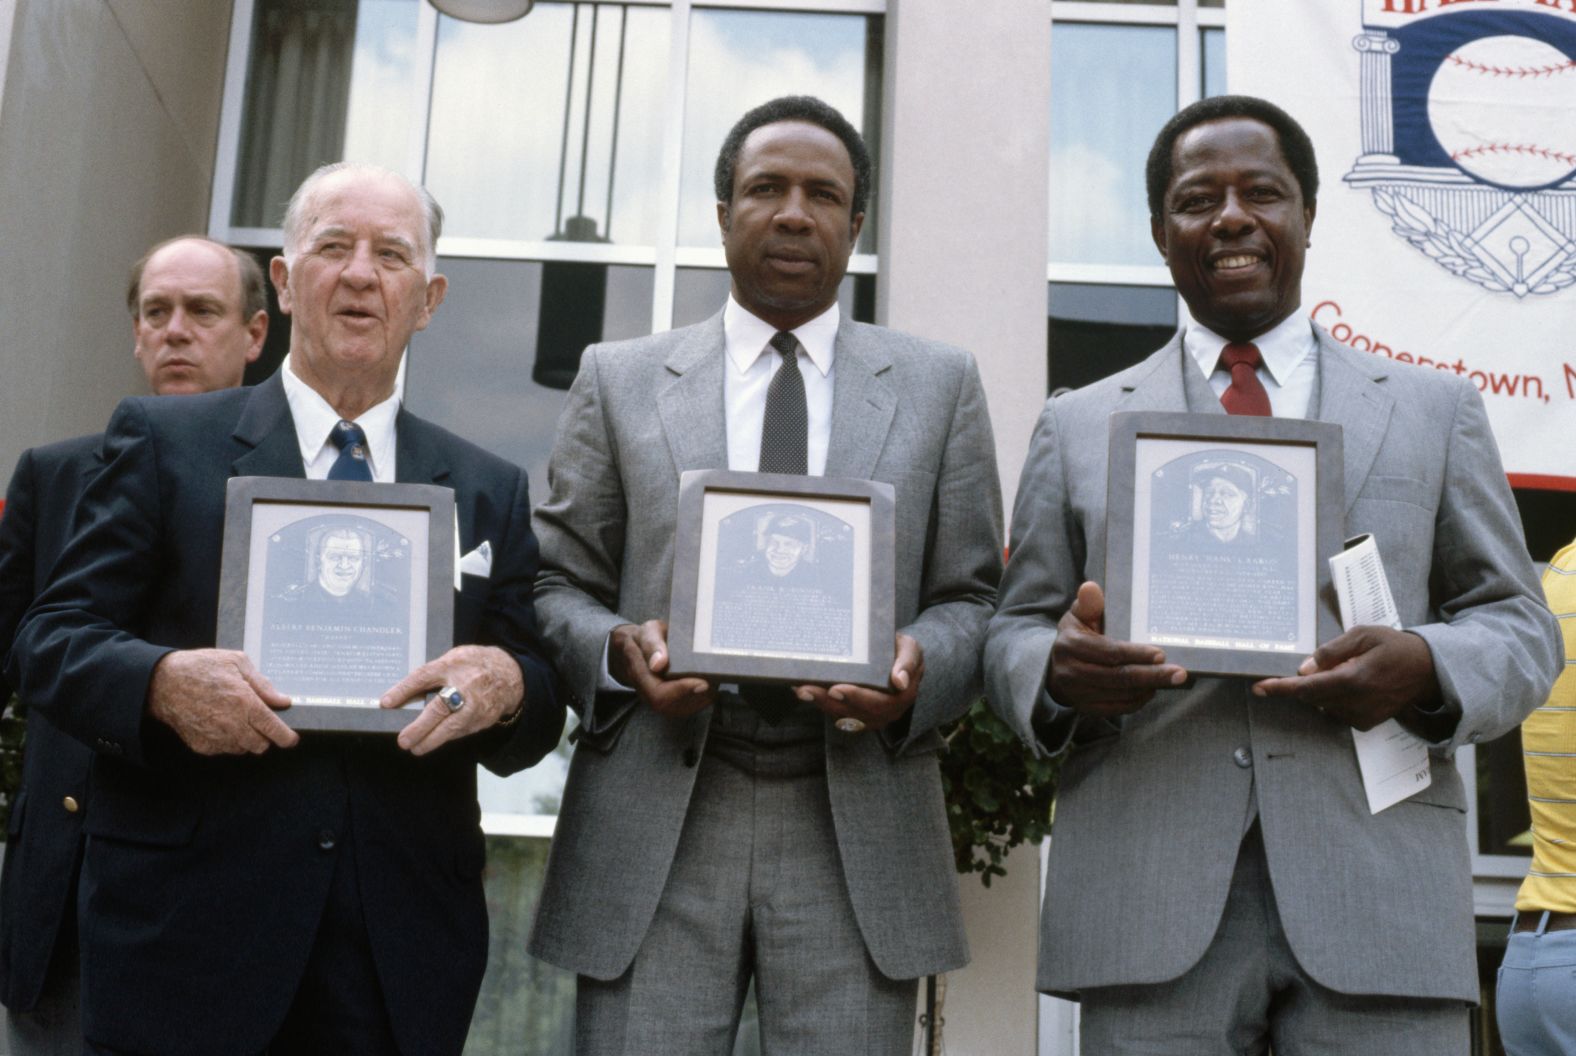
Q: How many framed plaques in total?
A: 3